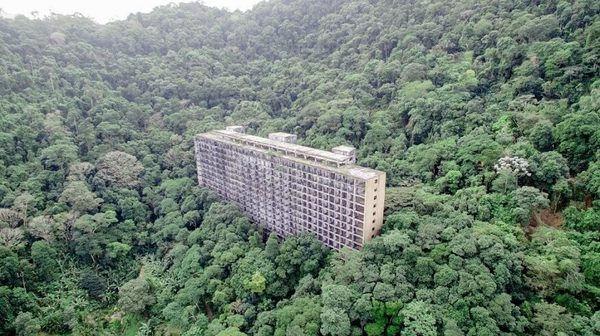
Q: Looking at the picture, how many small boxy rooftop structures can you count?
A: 3